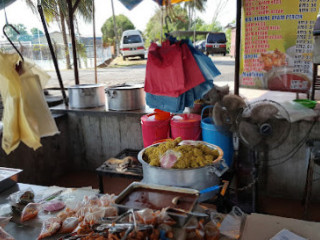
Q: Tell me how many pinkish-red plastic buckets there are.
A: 2